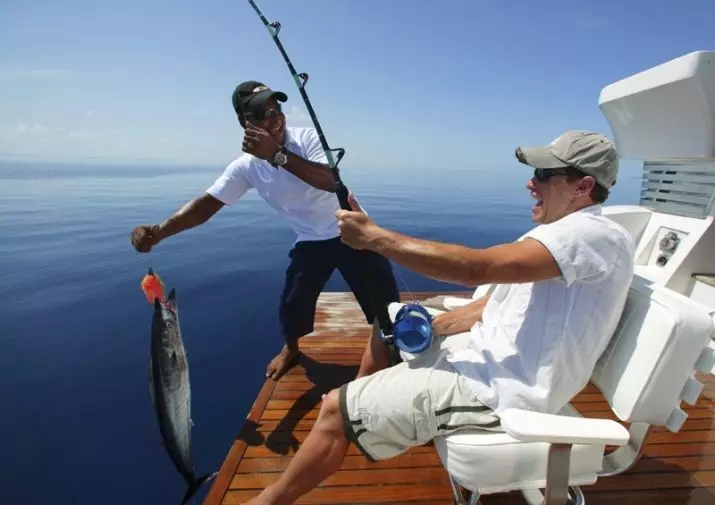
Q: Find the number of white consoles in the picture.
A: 1